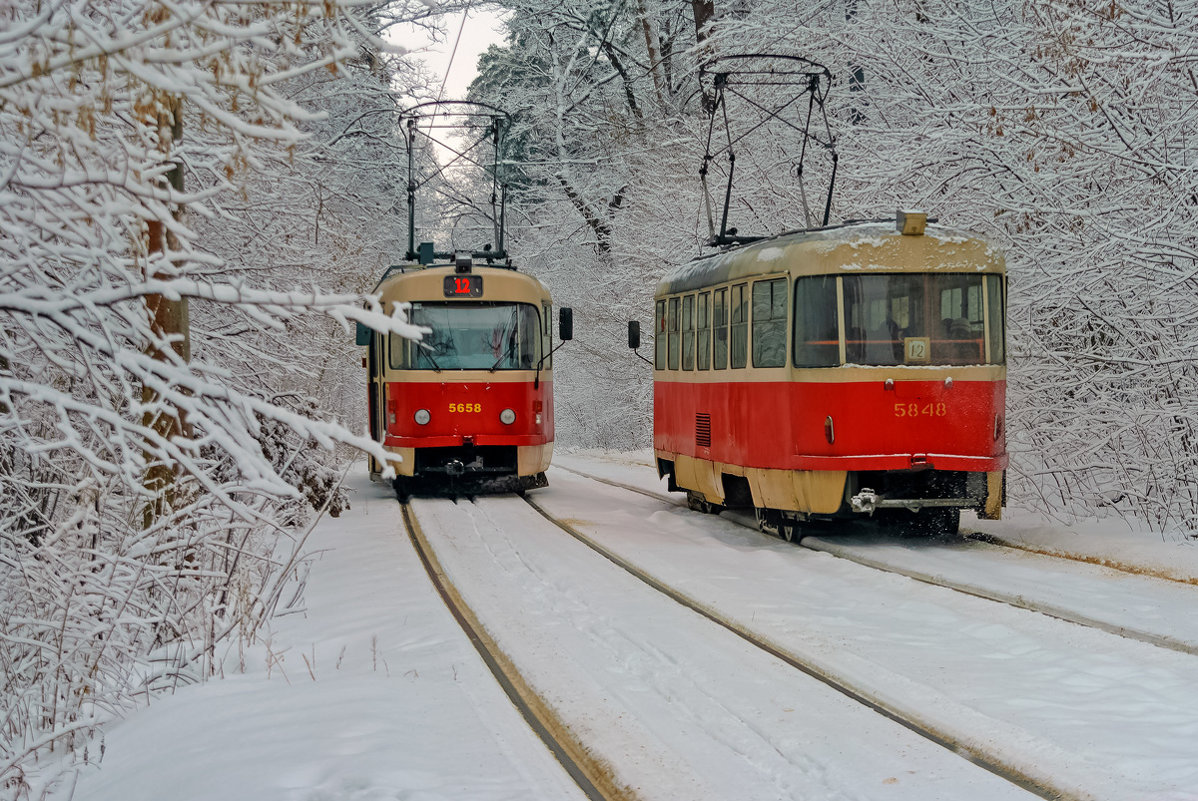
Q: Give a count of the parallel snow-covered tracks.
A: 2